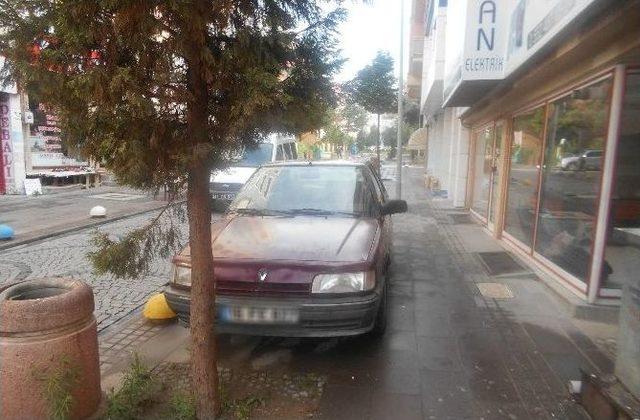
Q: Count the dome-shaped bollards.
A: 3